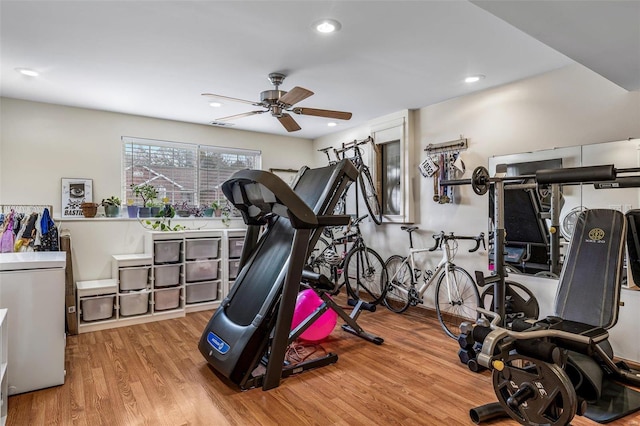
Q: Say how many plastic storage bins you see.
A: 12